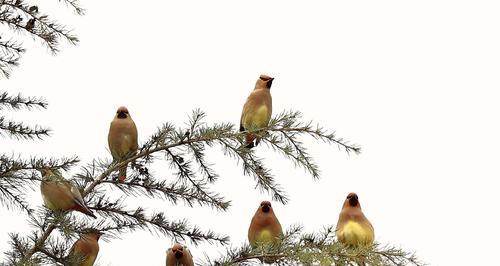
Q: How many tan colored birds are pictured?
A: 7